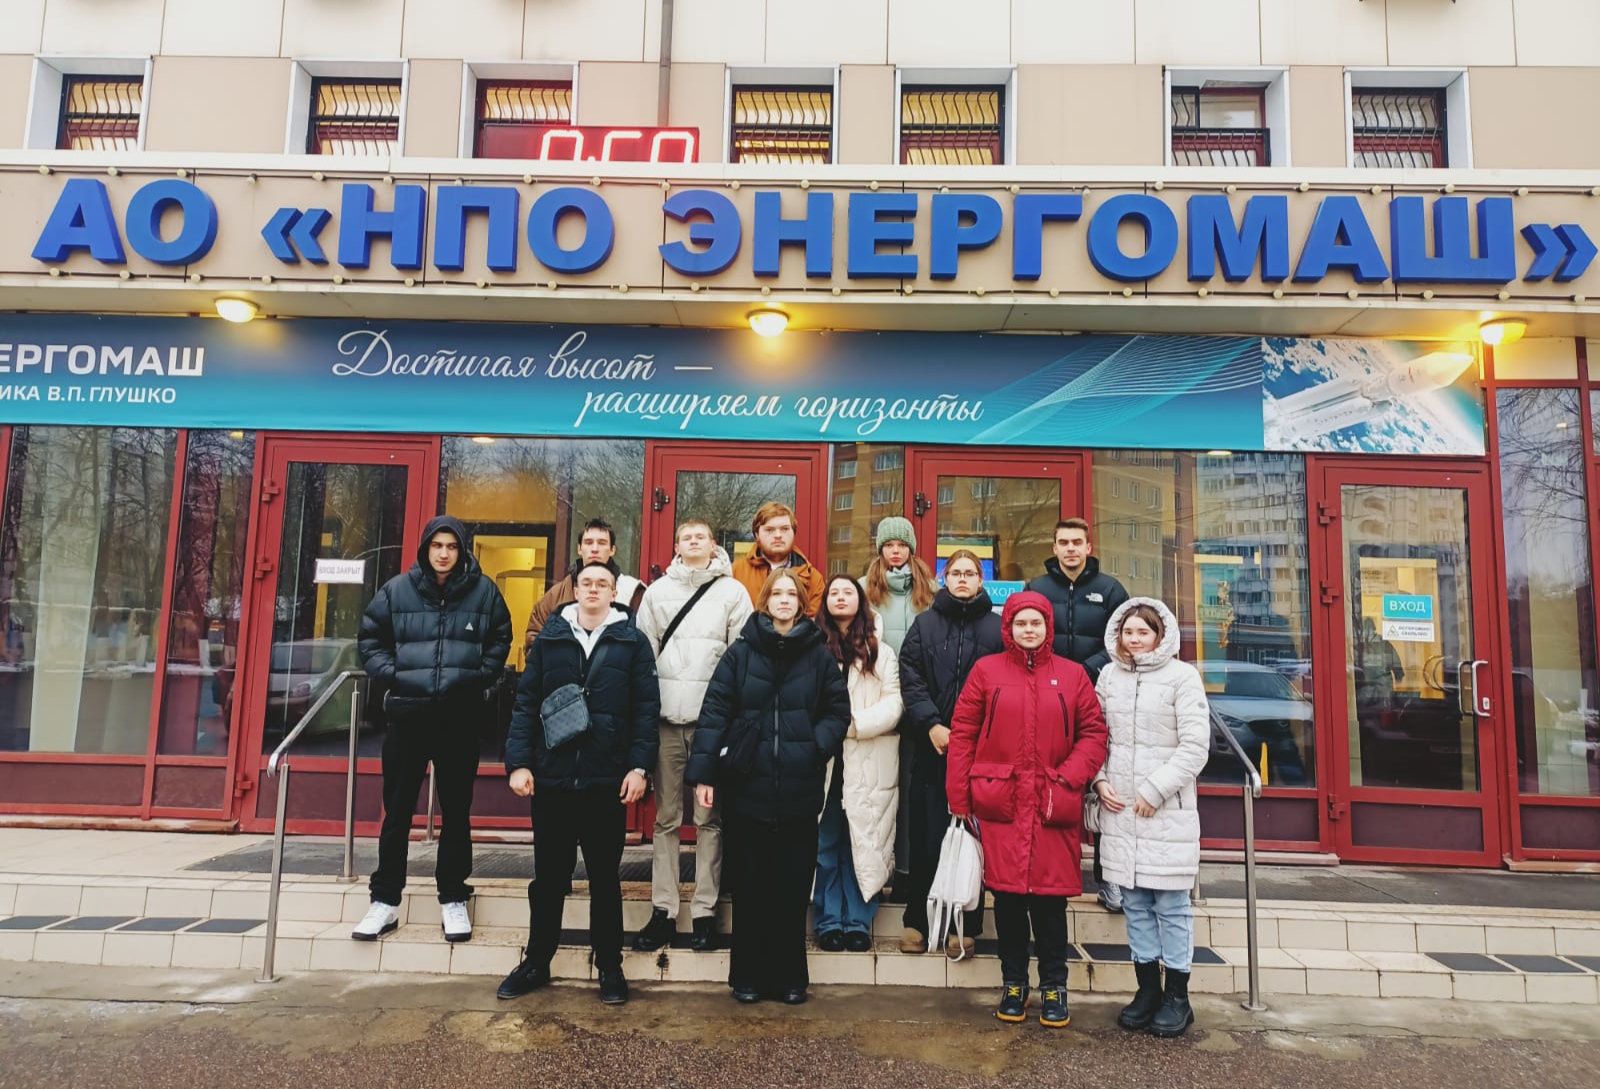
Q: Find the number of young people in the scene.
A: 12